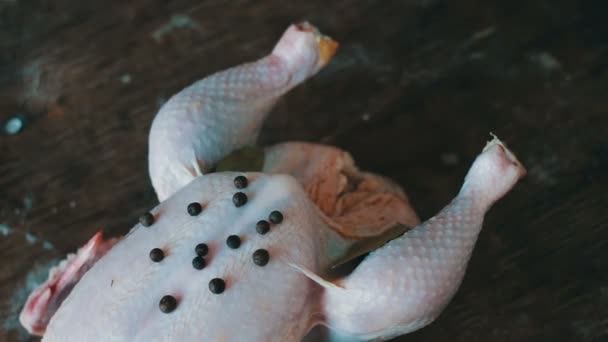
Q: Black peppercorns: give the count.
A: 13